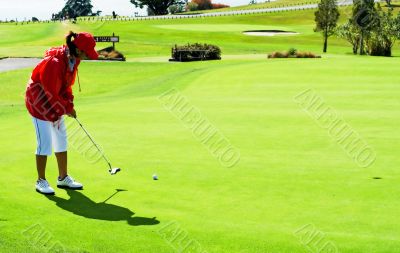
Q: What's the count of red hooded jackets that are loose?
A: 1